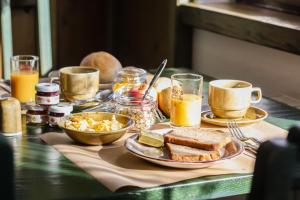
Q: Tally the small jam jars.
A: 3